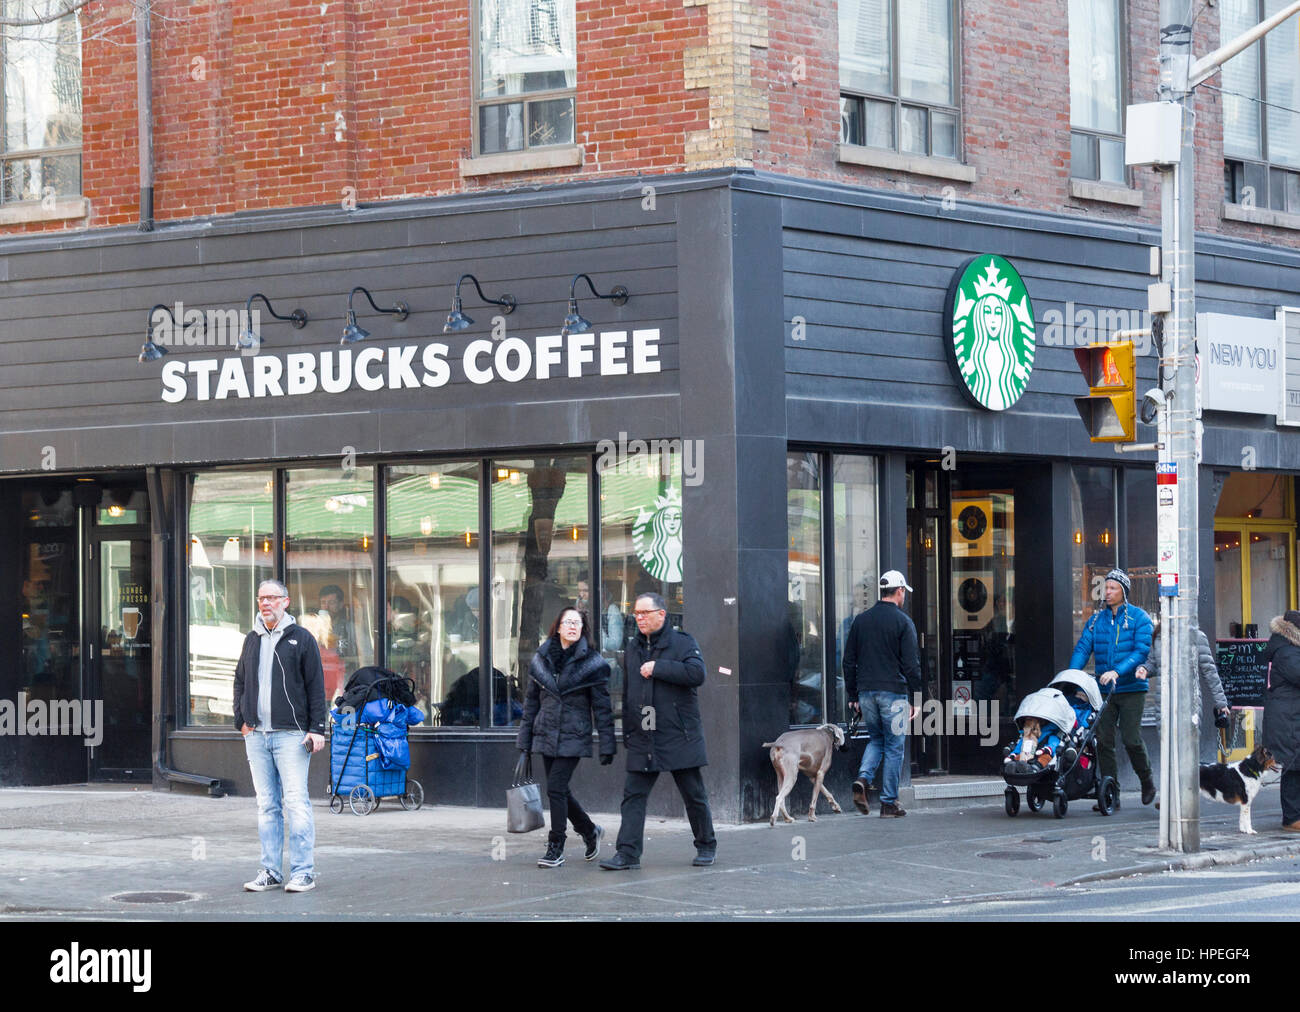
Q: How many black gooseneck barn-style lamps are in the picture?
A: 5